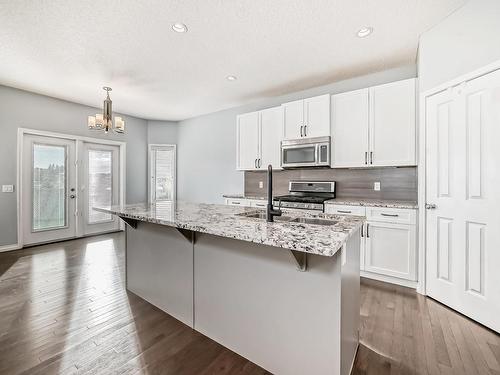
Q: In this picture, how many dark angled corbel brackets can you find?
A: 3